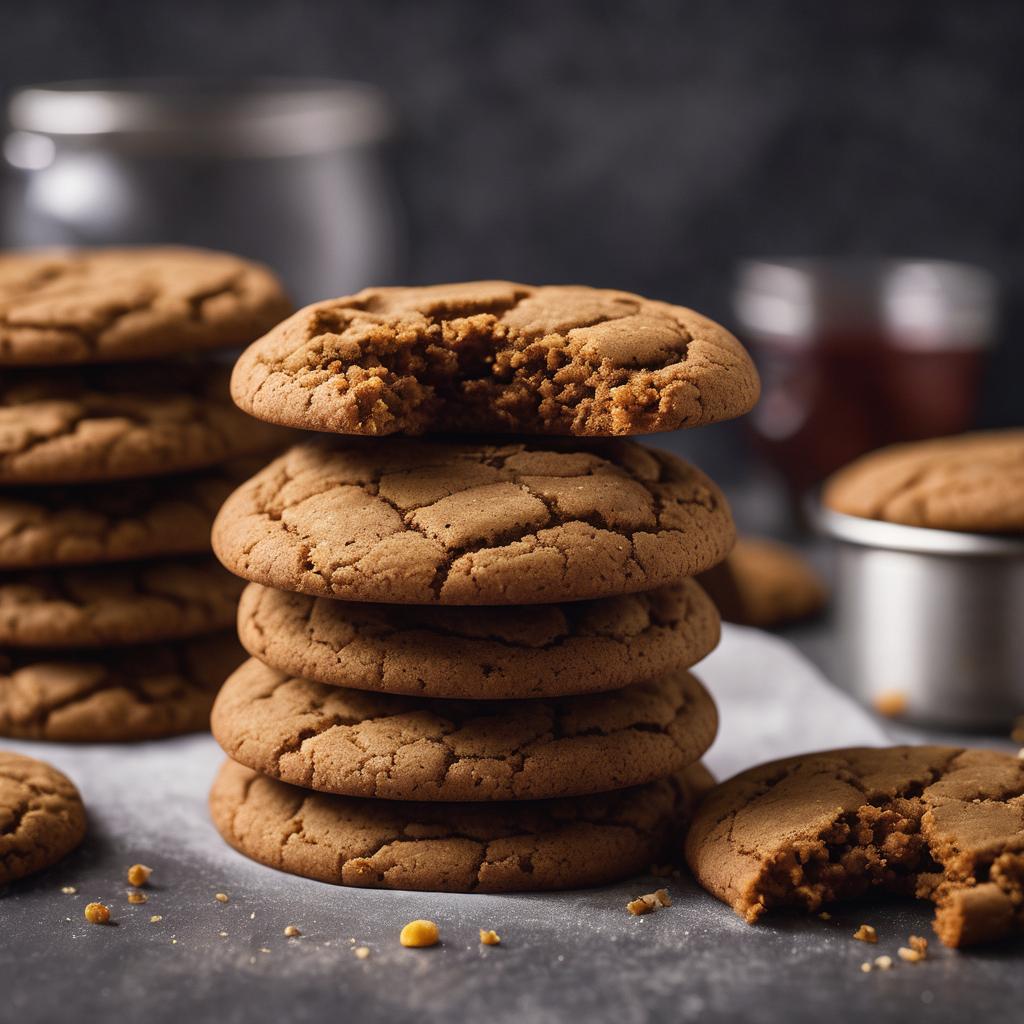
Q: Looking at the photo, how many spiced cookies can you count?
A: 14